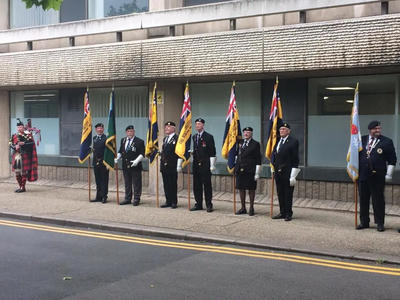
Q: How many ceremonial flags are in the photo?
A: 7